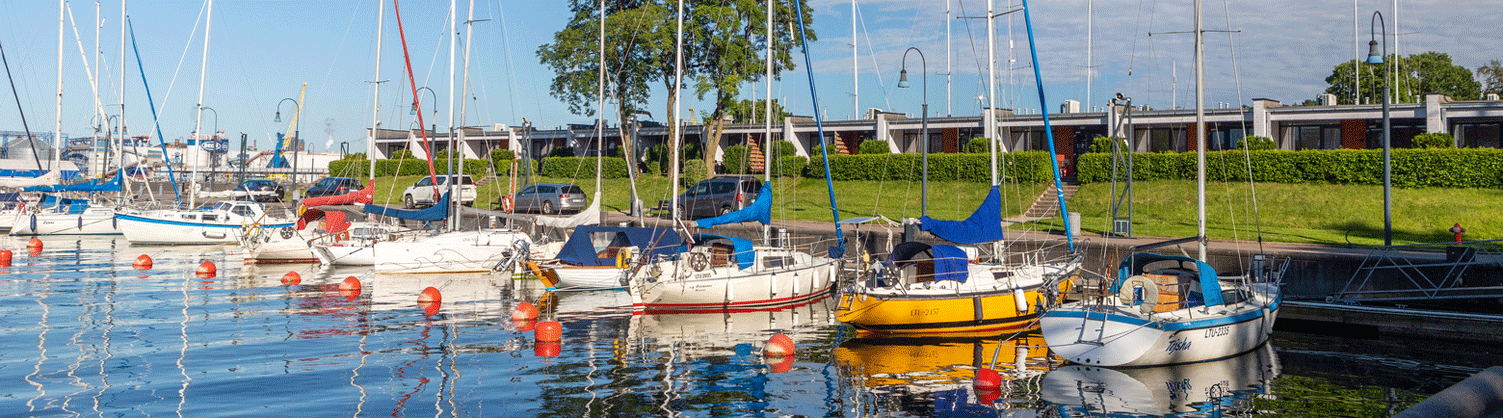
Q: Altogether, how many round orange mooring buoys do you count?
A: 11